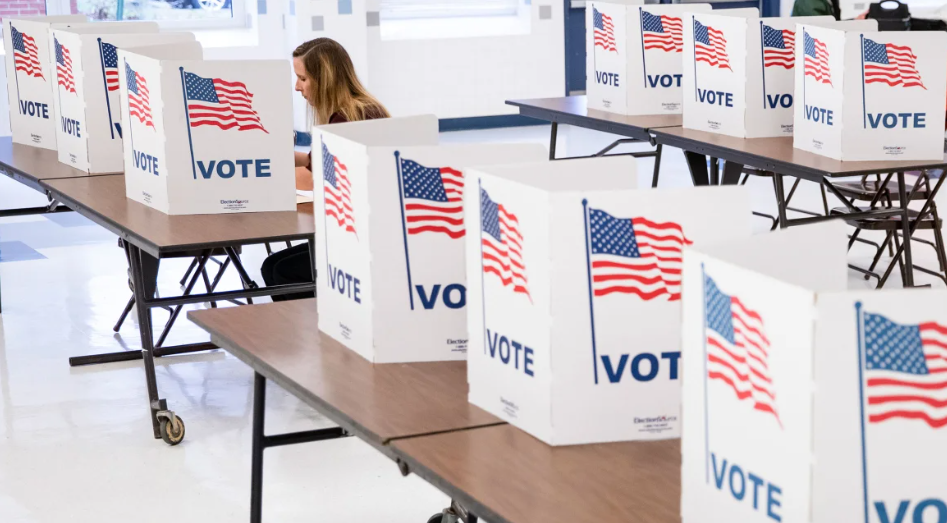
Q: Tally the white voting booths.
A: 9